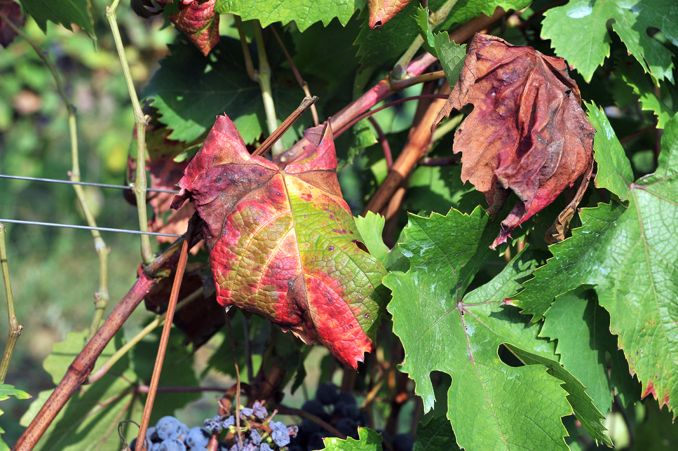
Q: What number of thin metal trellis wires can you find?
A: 2